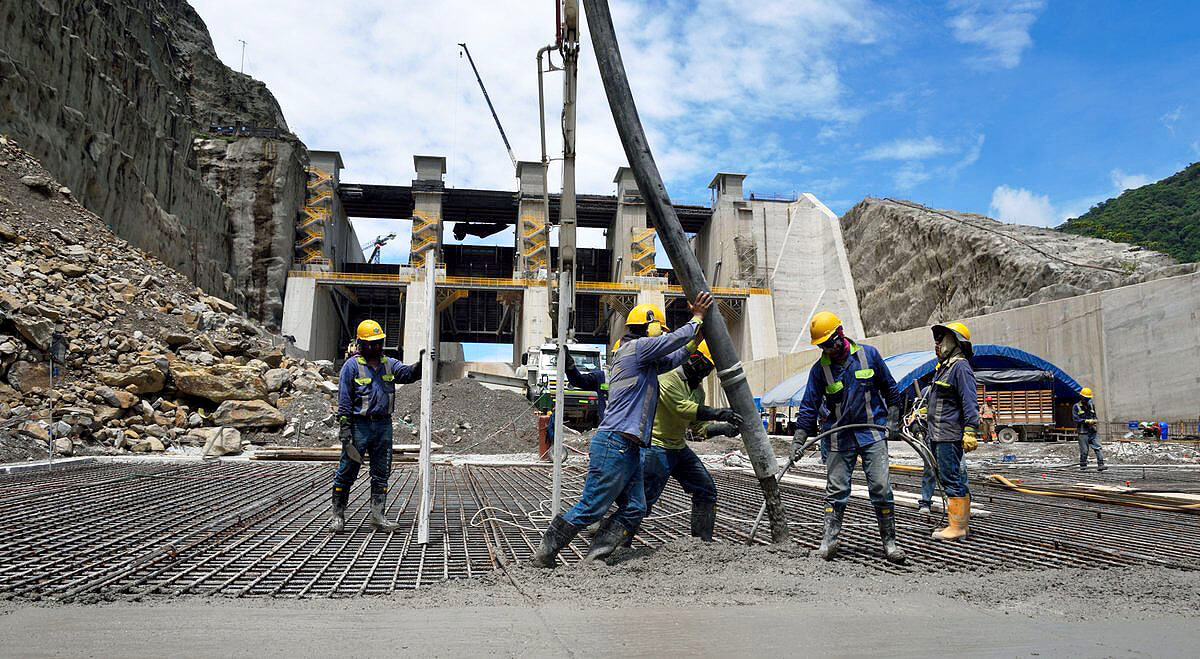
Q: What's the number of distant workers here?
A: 2